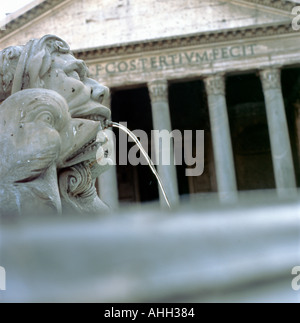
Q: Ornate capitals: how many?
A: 3